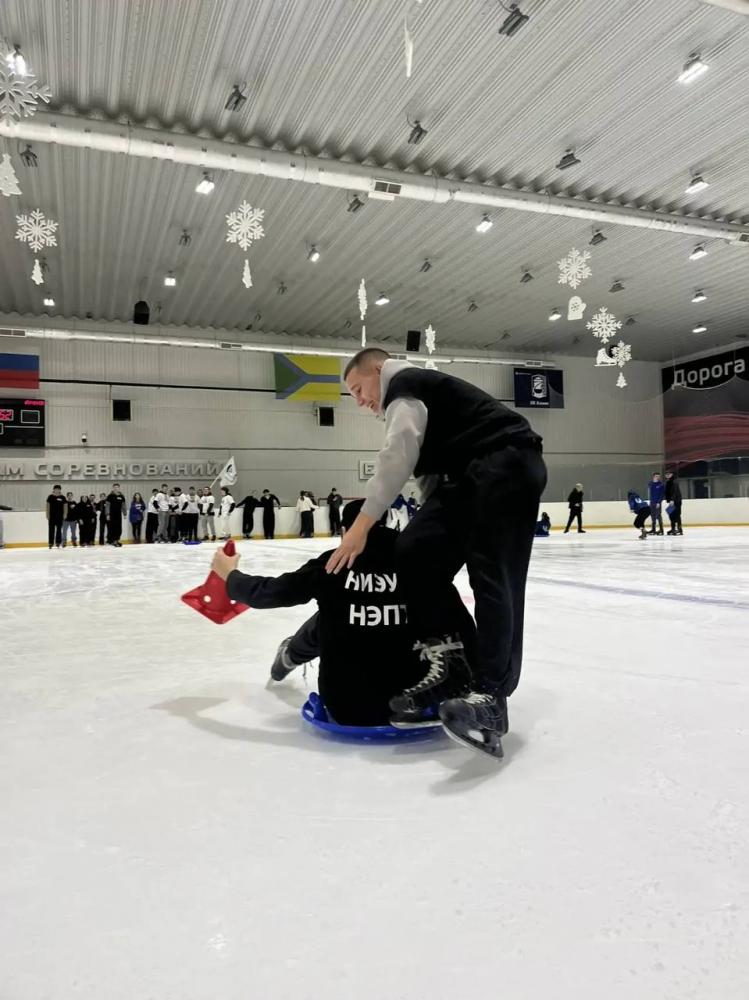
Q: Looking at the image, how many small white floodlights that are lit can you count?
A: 13